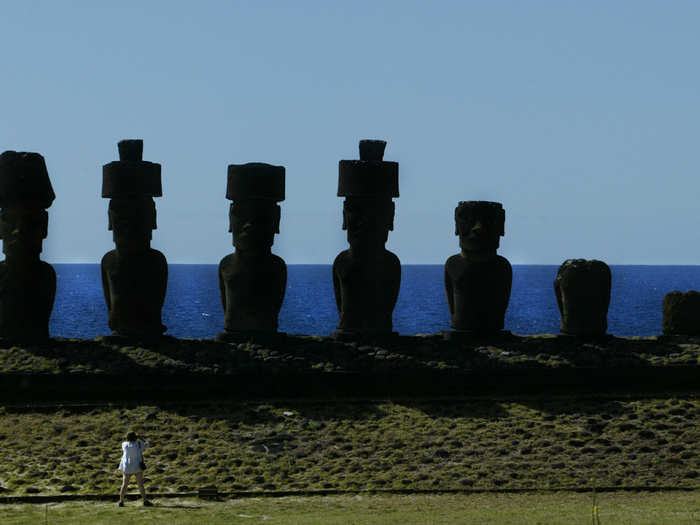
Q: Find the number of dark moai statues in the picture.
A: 7